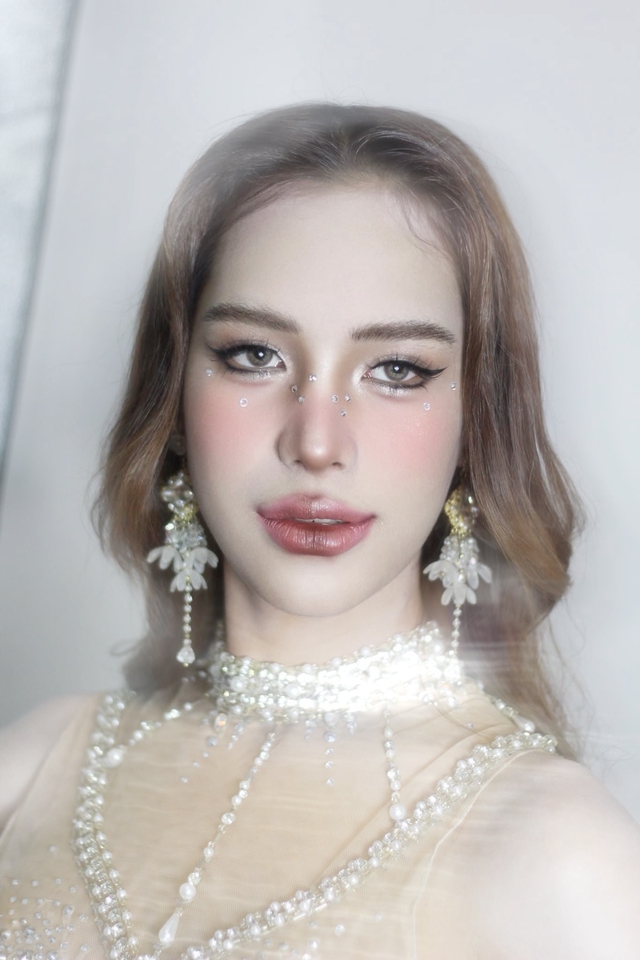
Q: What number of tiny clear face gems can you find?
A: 10